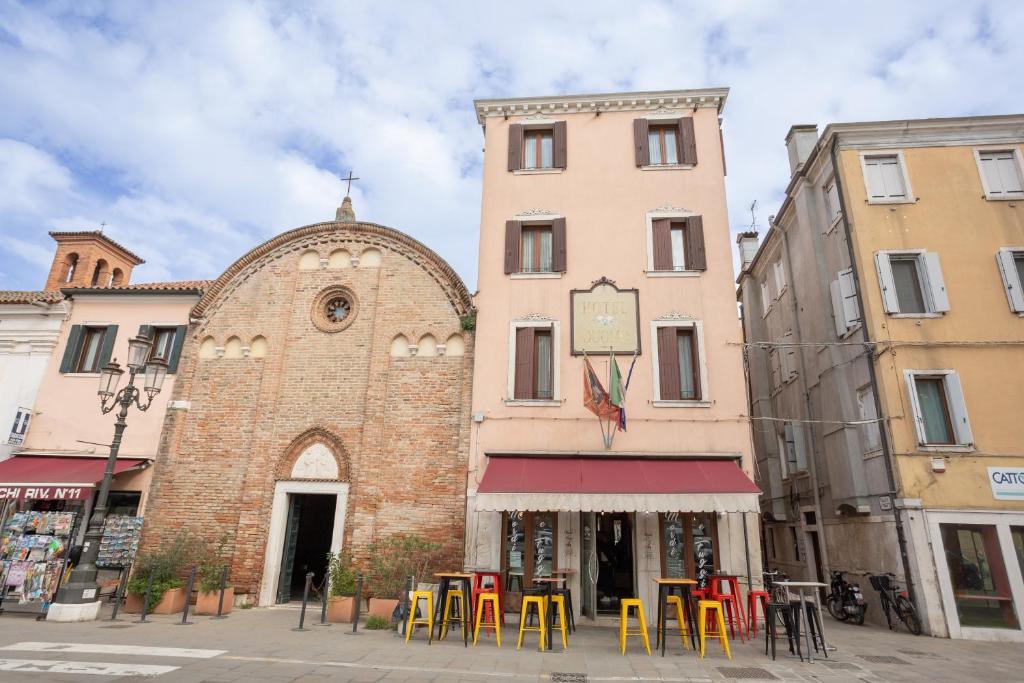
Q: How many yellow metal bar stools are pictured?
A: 8